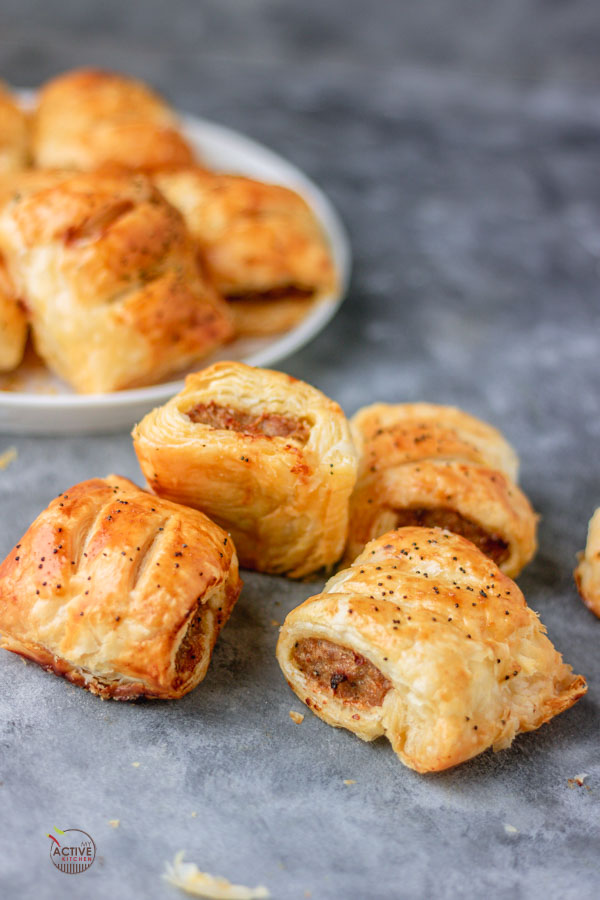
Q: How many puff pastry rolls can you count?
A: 10